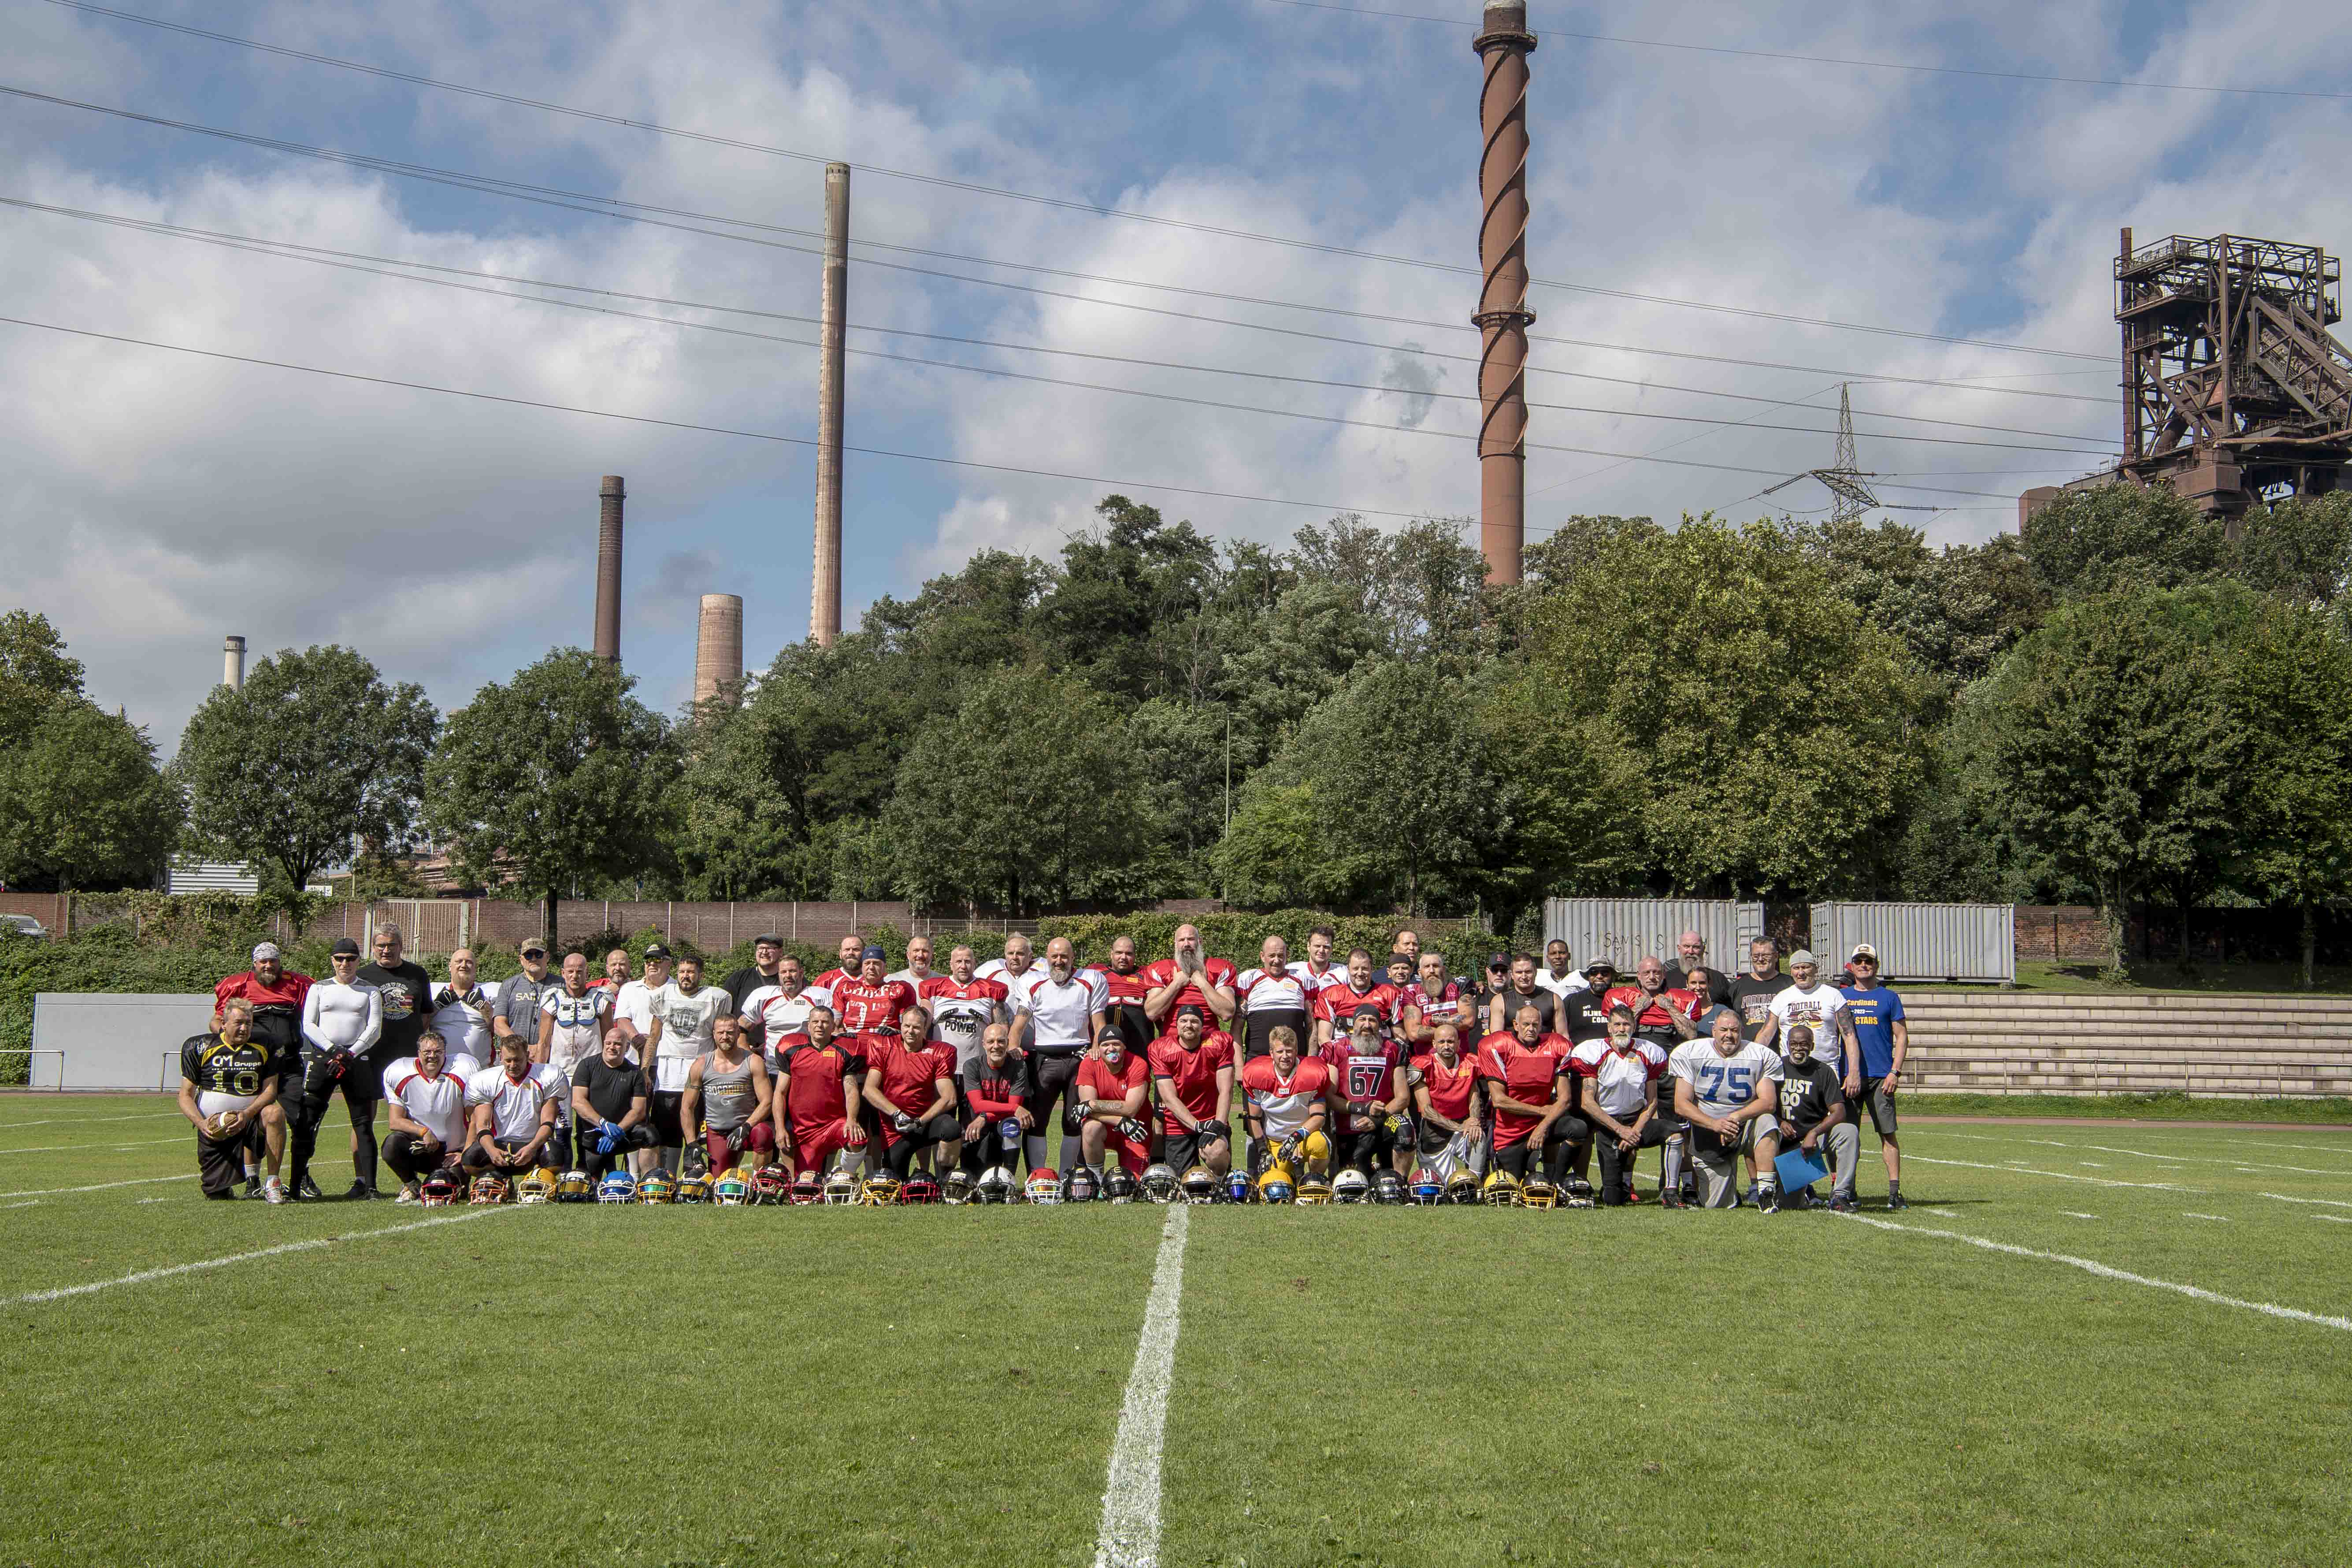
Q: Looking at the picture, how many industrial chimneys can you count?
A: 5